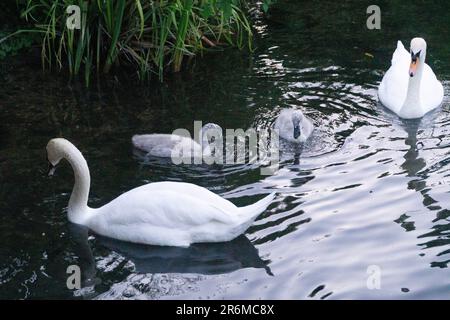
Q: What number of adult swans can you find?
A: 2